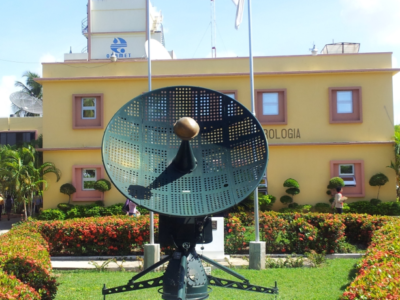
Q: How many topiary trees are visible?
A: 5